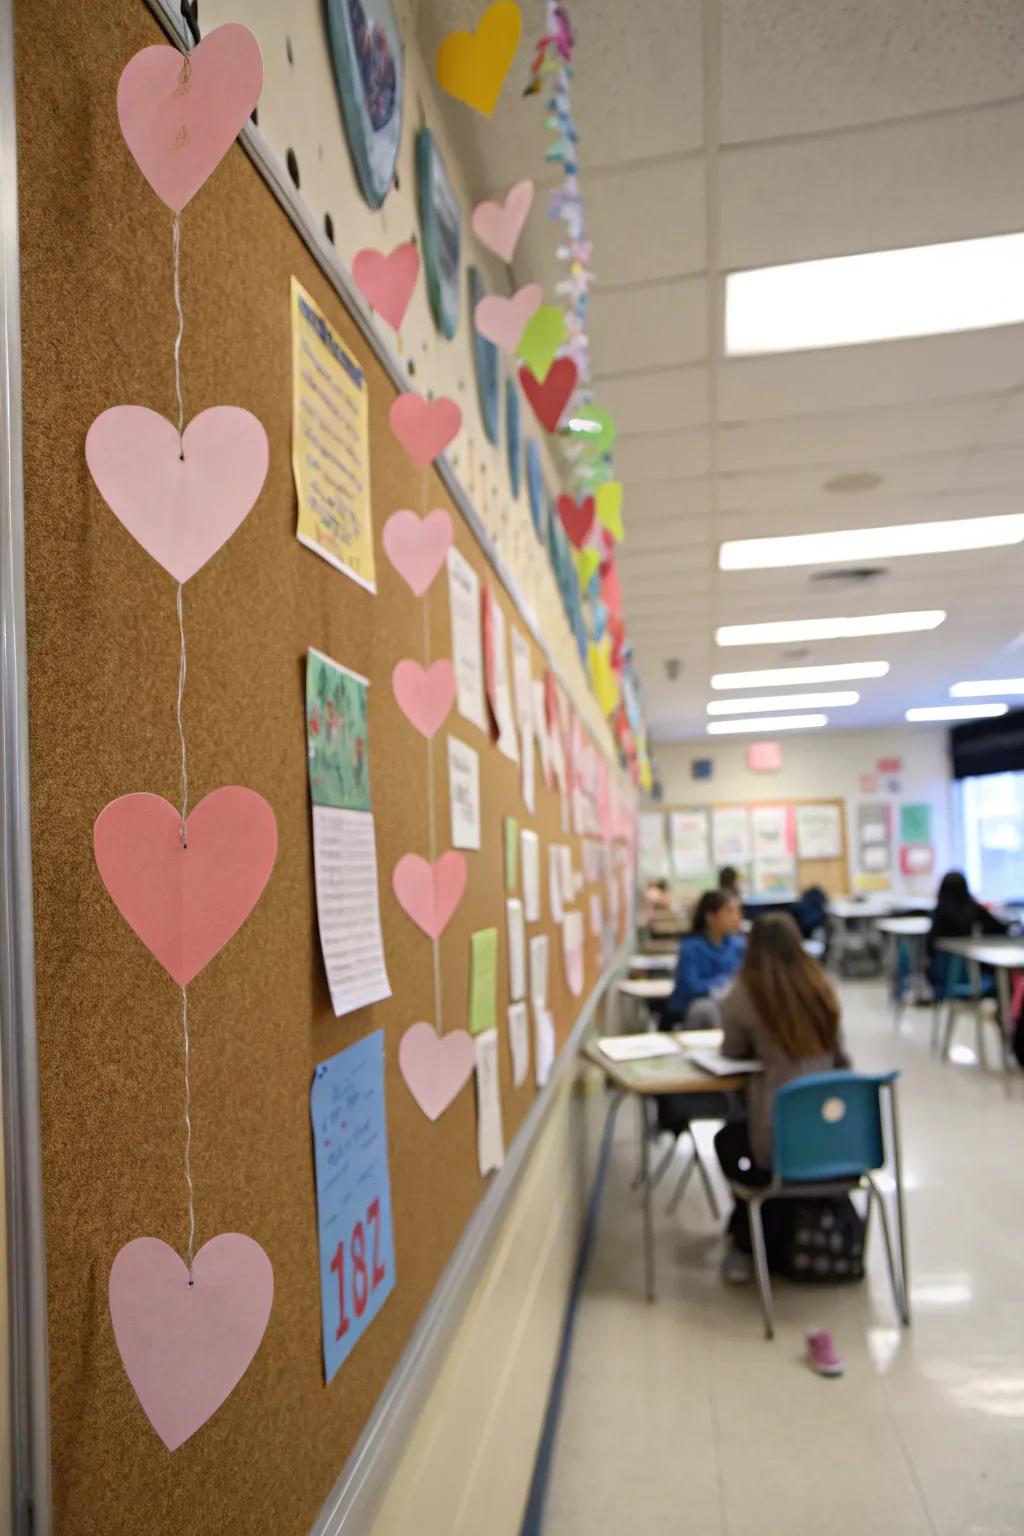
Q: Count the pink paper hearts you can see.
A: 12